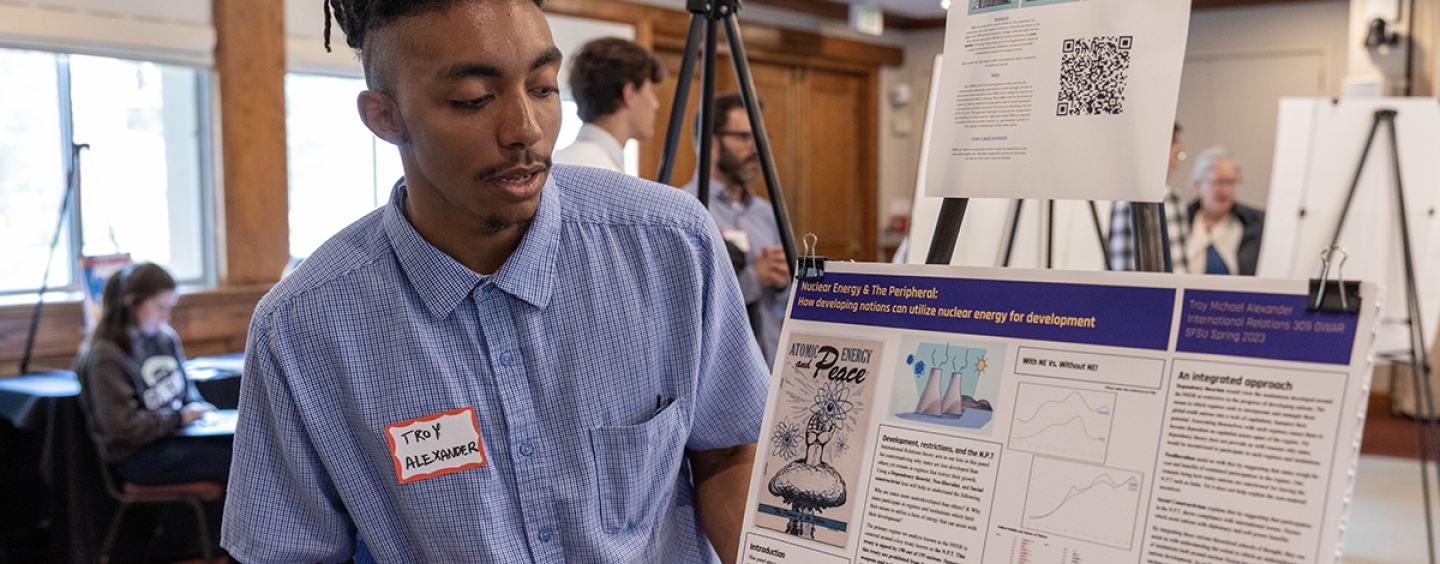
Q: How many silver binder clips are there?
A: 2